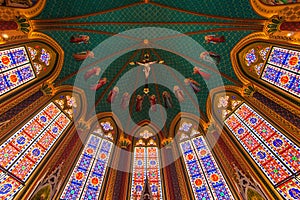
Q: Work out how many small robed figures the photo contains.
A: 14